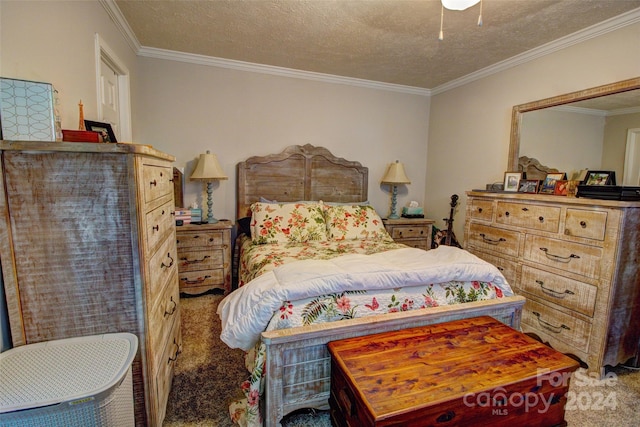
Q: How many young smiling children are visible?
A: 0